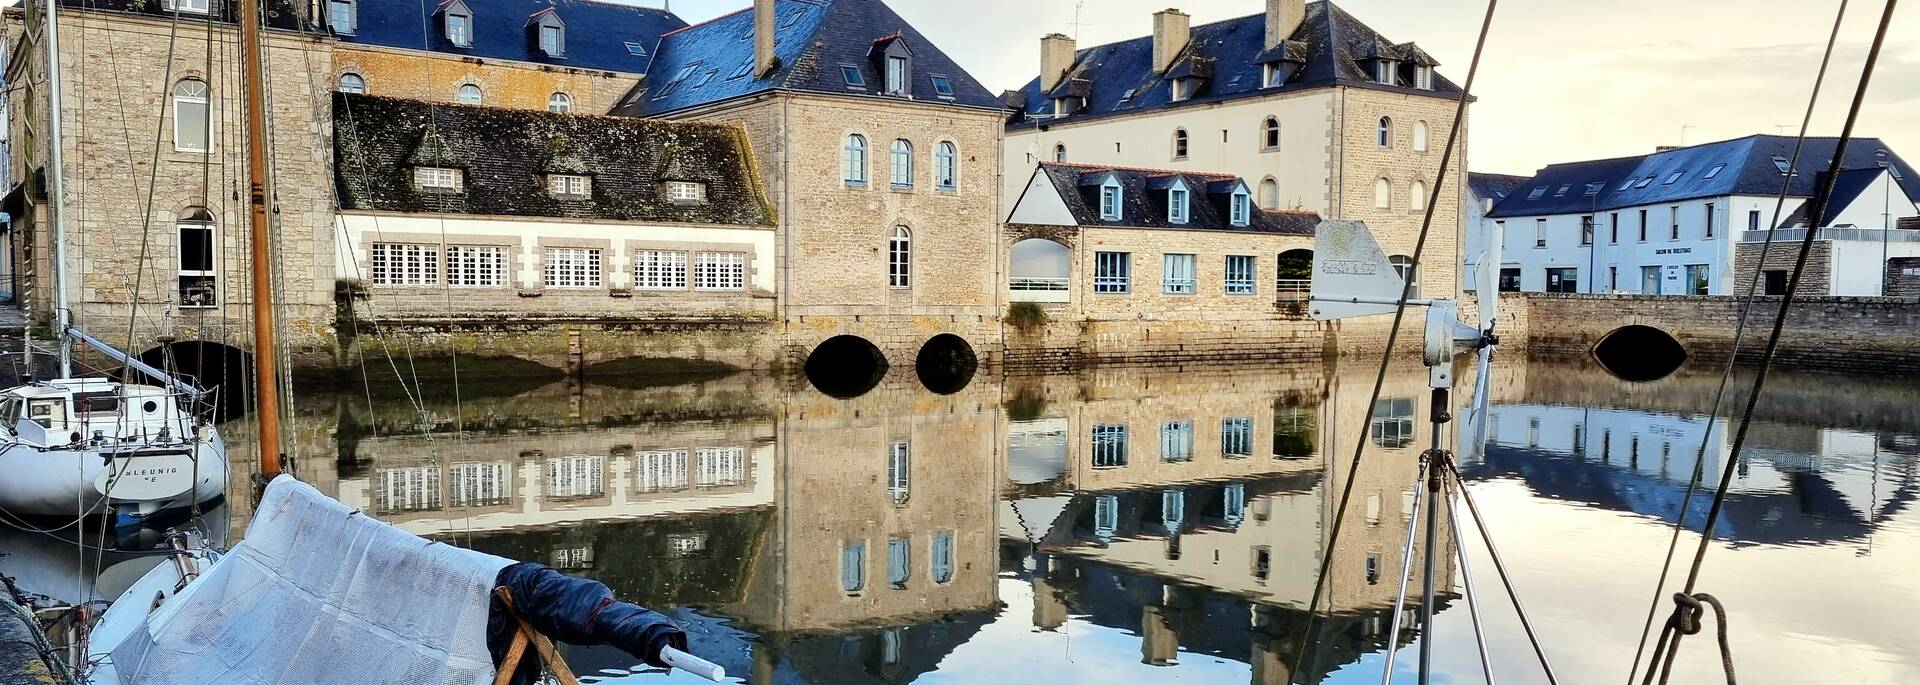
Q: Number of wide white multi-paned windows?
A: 5